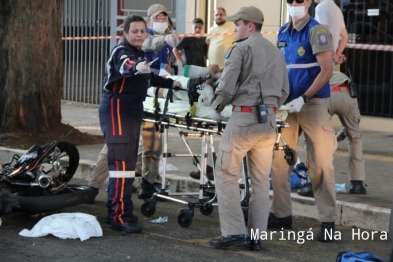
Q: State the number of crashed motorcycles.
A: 1